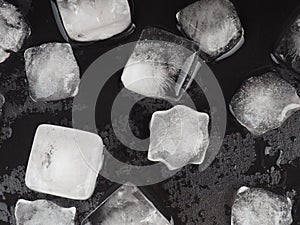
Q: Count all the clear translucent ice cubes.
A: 12